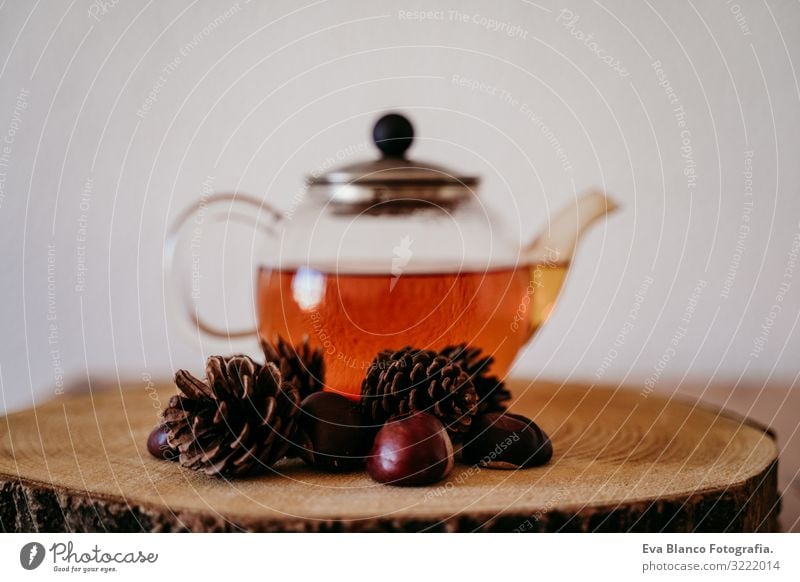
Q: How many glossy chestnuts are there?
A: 4